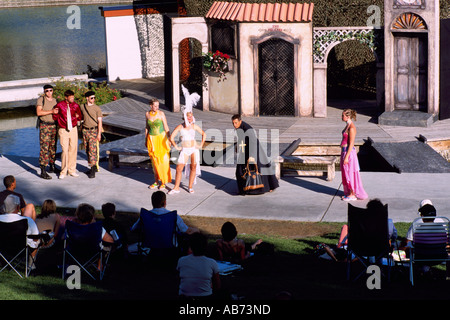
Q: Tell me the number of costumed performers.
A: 7